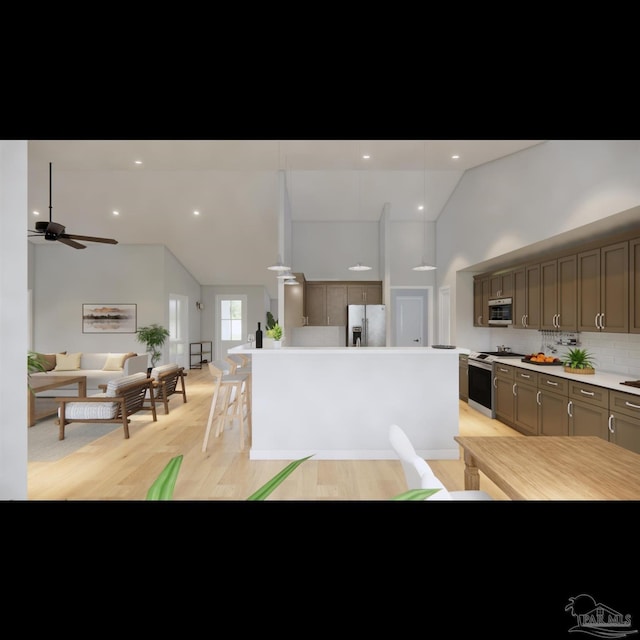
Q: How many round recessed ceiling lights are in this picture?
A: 7